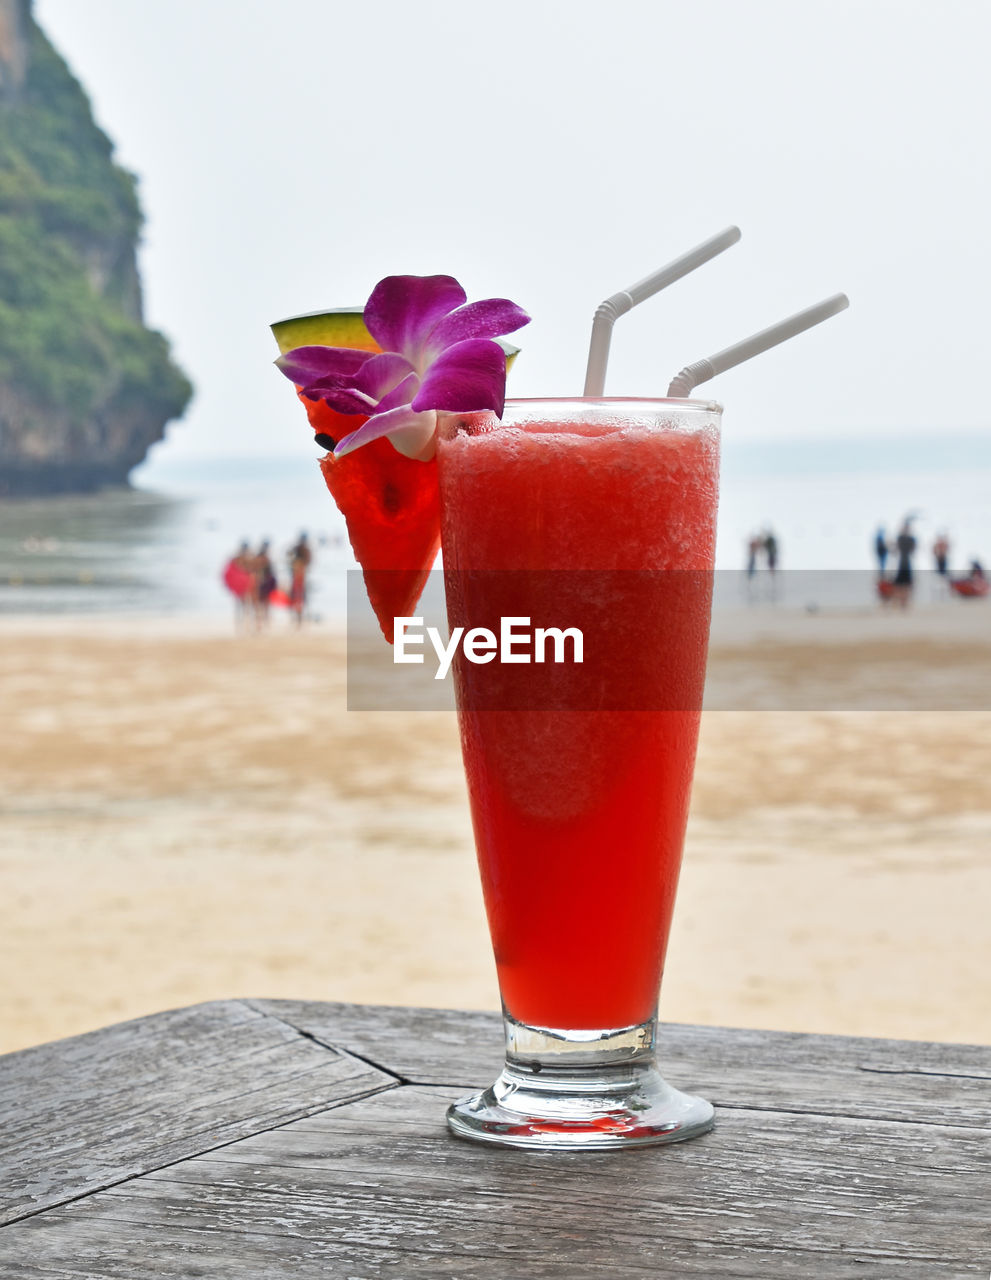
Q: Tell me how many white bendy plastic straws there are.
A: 2